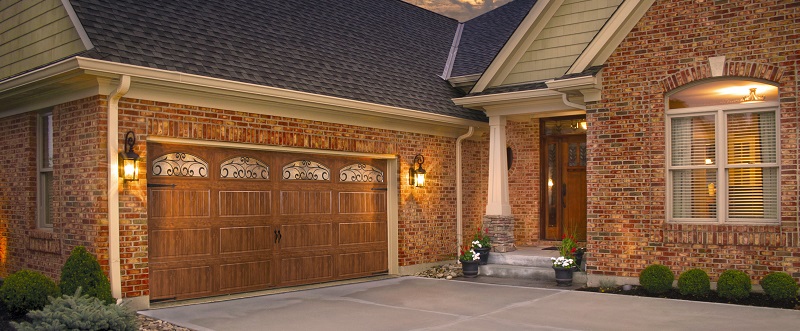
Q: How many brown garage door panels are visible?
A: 12